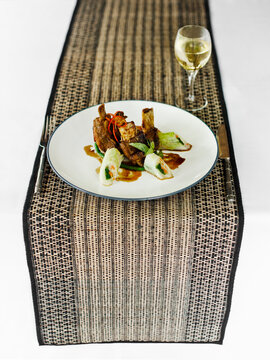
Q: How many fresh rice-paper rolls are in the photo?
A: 3